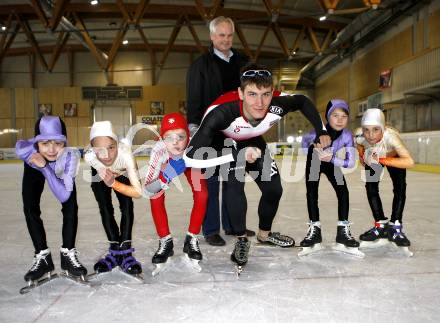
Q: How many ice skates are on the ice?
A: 12